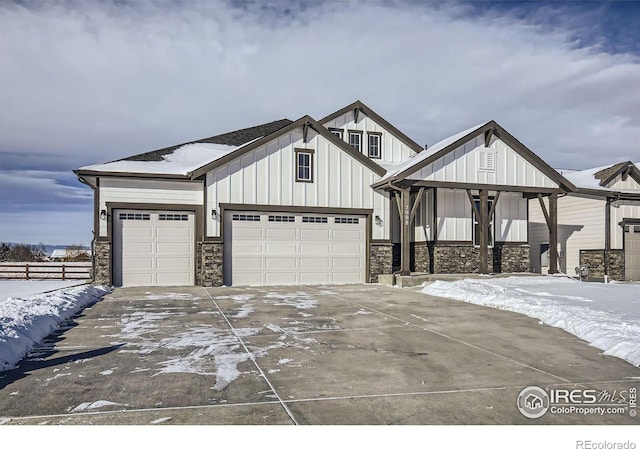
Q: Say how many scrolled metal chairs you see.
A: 0